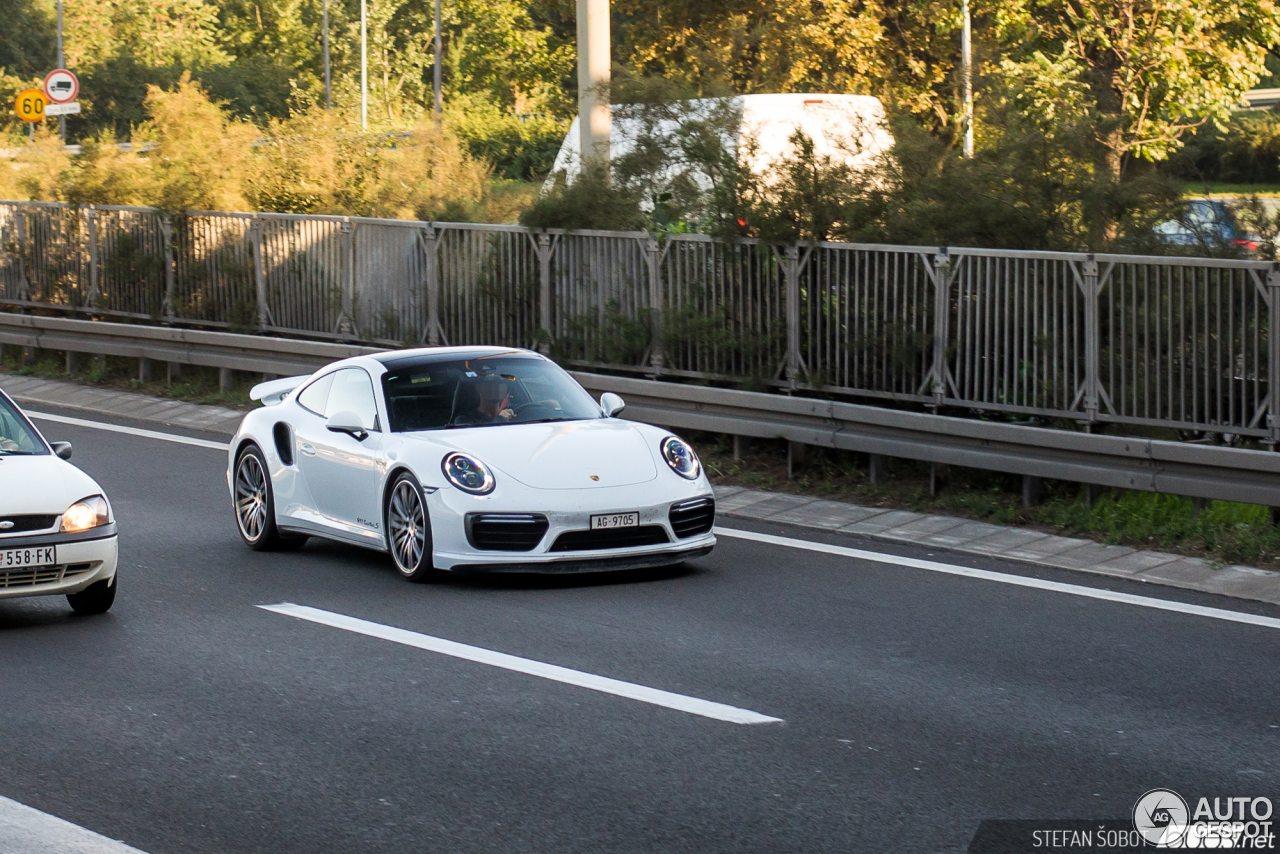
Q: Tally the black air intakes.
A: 4